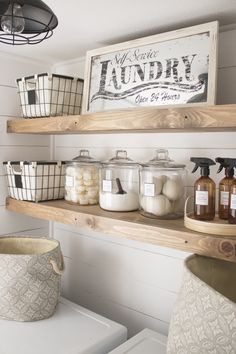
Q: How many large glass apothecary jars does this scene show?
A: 3